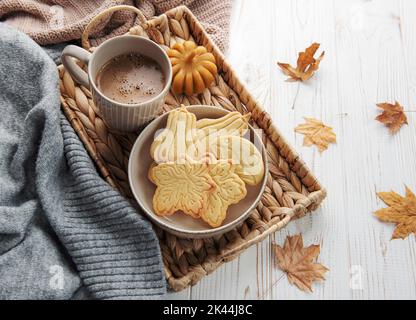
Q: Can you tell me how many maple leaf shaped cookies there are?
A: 2